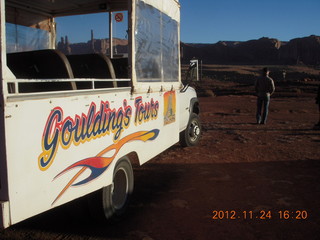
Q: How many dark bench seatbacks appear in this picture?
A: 3